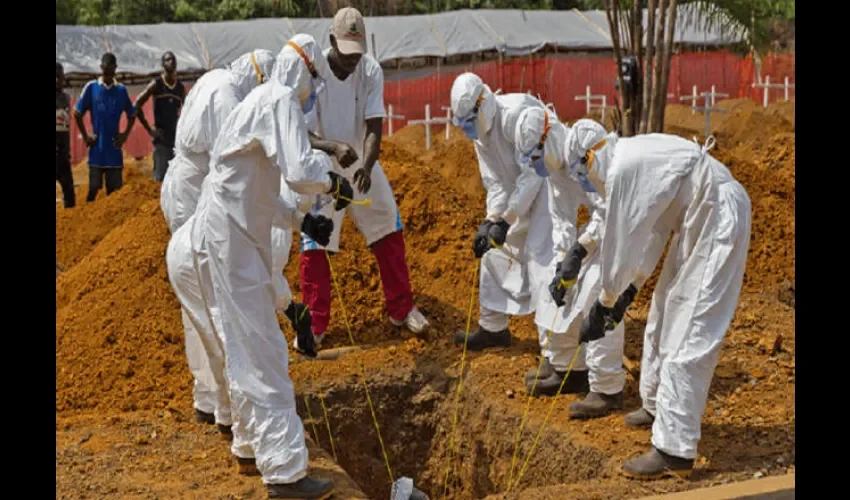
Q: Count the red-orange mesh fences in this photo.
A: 1